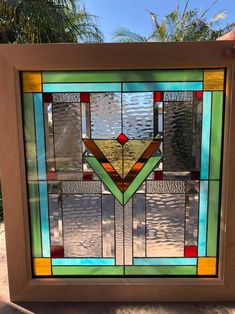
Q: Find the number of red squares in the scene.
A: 11